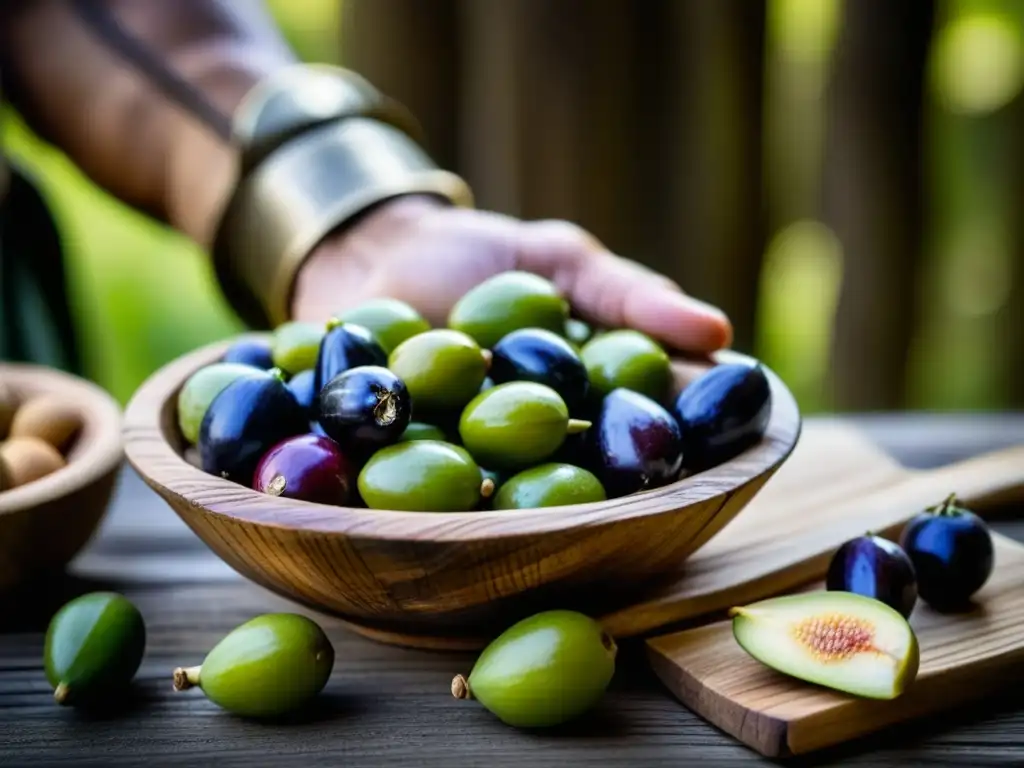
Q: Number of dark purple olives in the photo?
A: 11